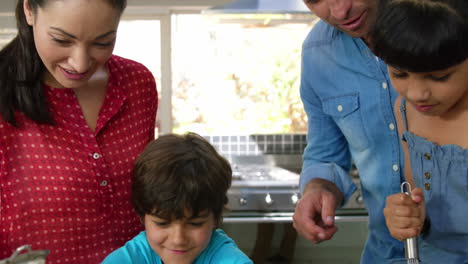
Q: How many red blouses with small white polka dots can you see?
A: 1